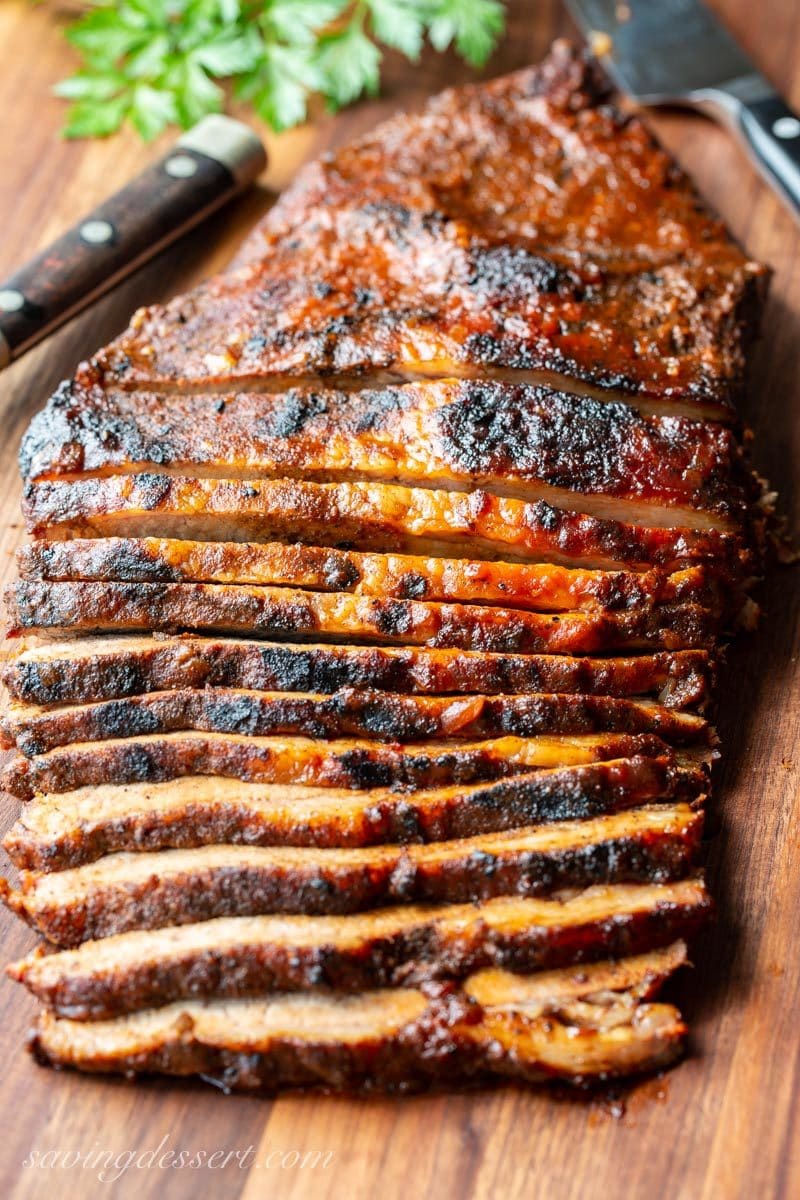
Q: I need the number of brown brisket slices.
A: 11